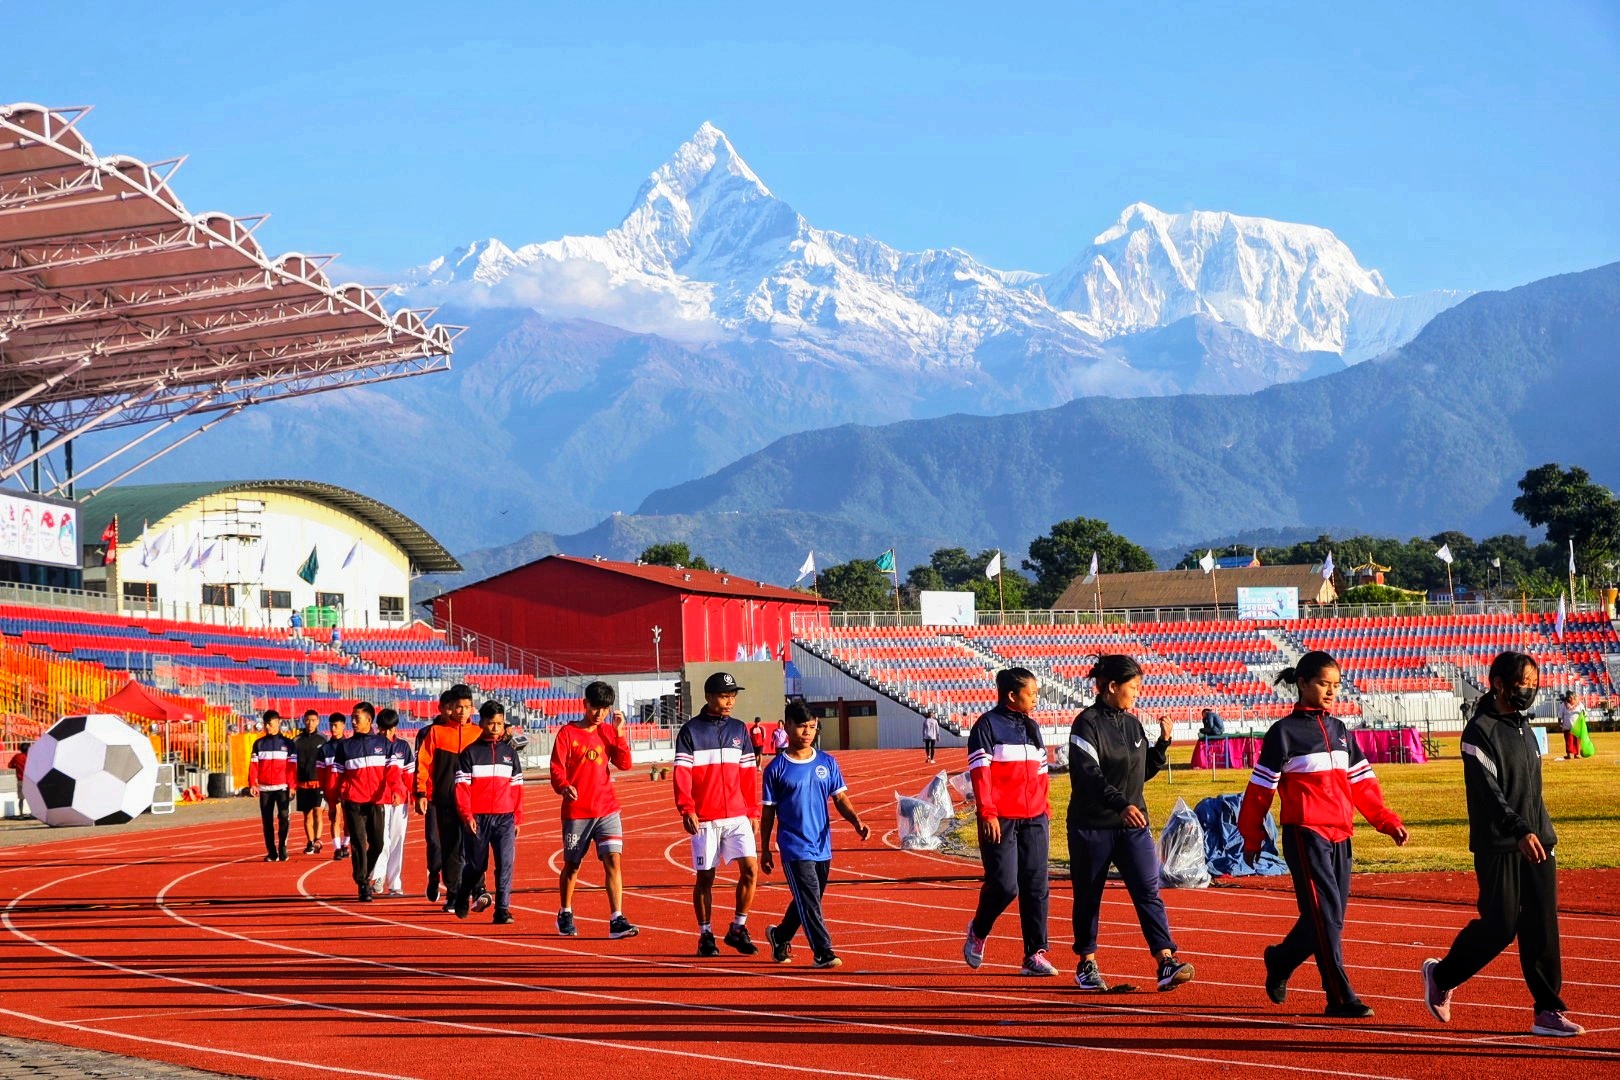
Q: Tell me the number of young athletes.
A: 15